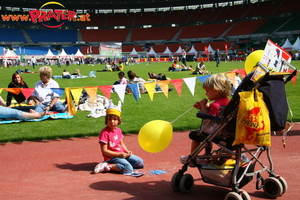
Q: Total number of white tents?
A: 12